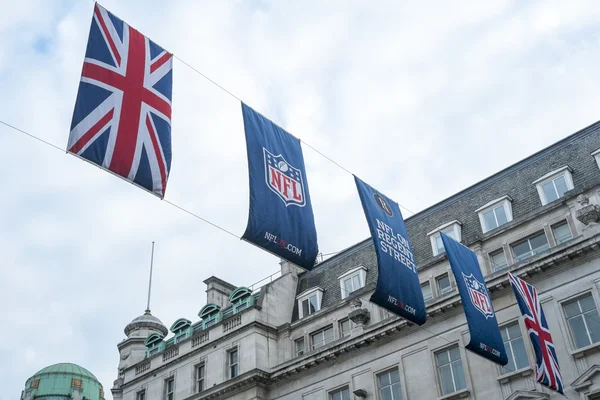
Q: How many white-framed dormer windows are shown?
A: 6